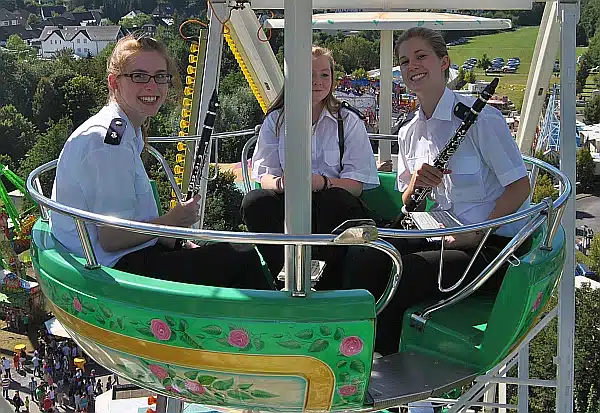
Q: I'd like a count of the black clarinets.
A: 2